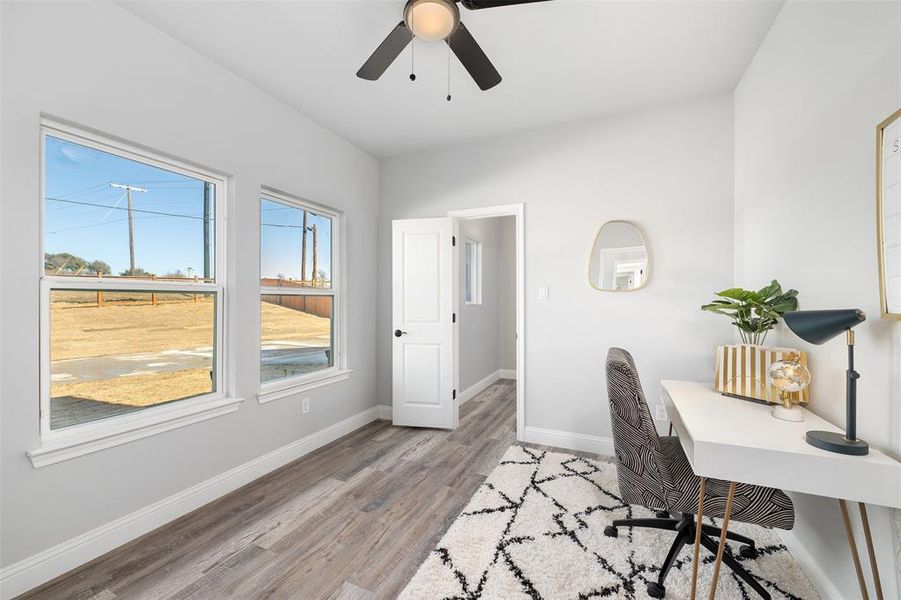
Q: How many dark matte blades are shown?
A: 3